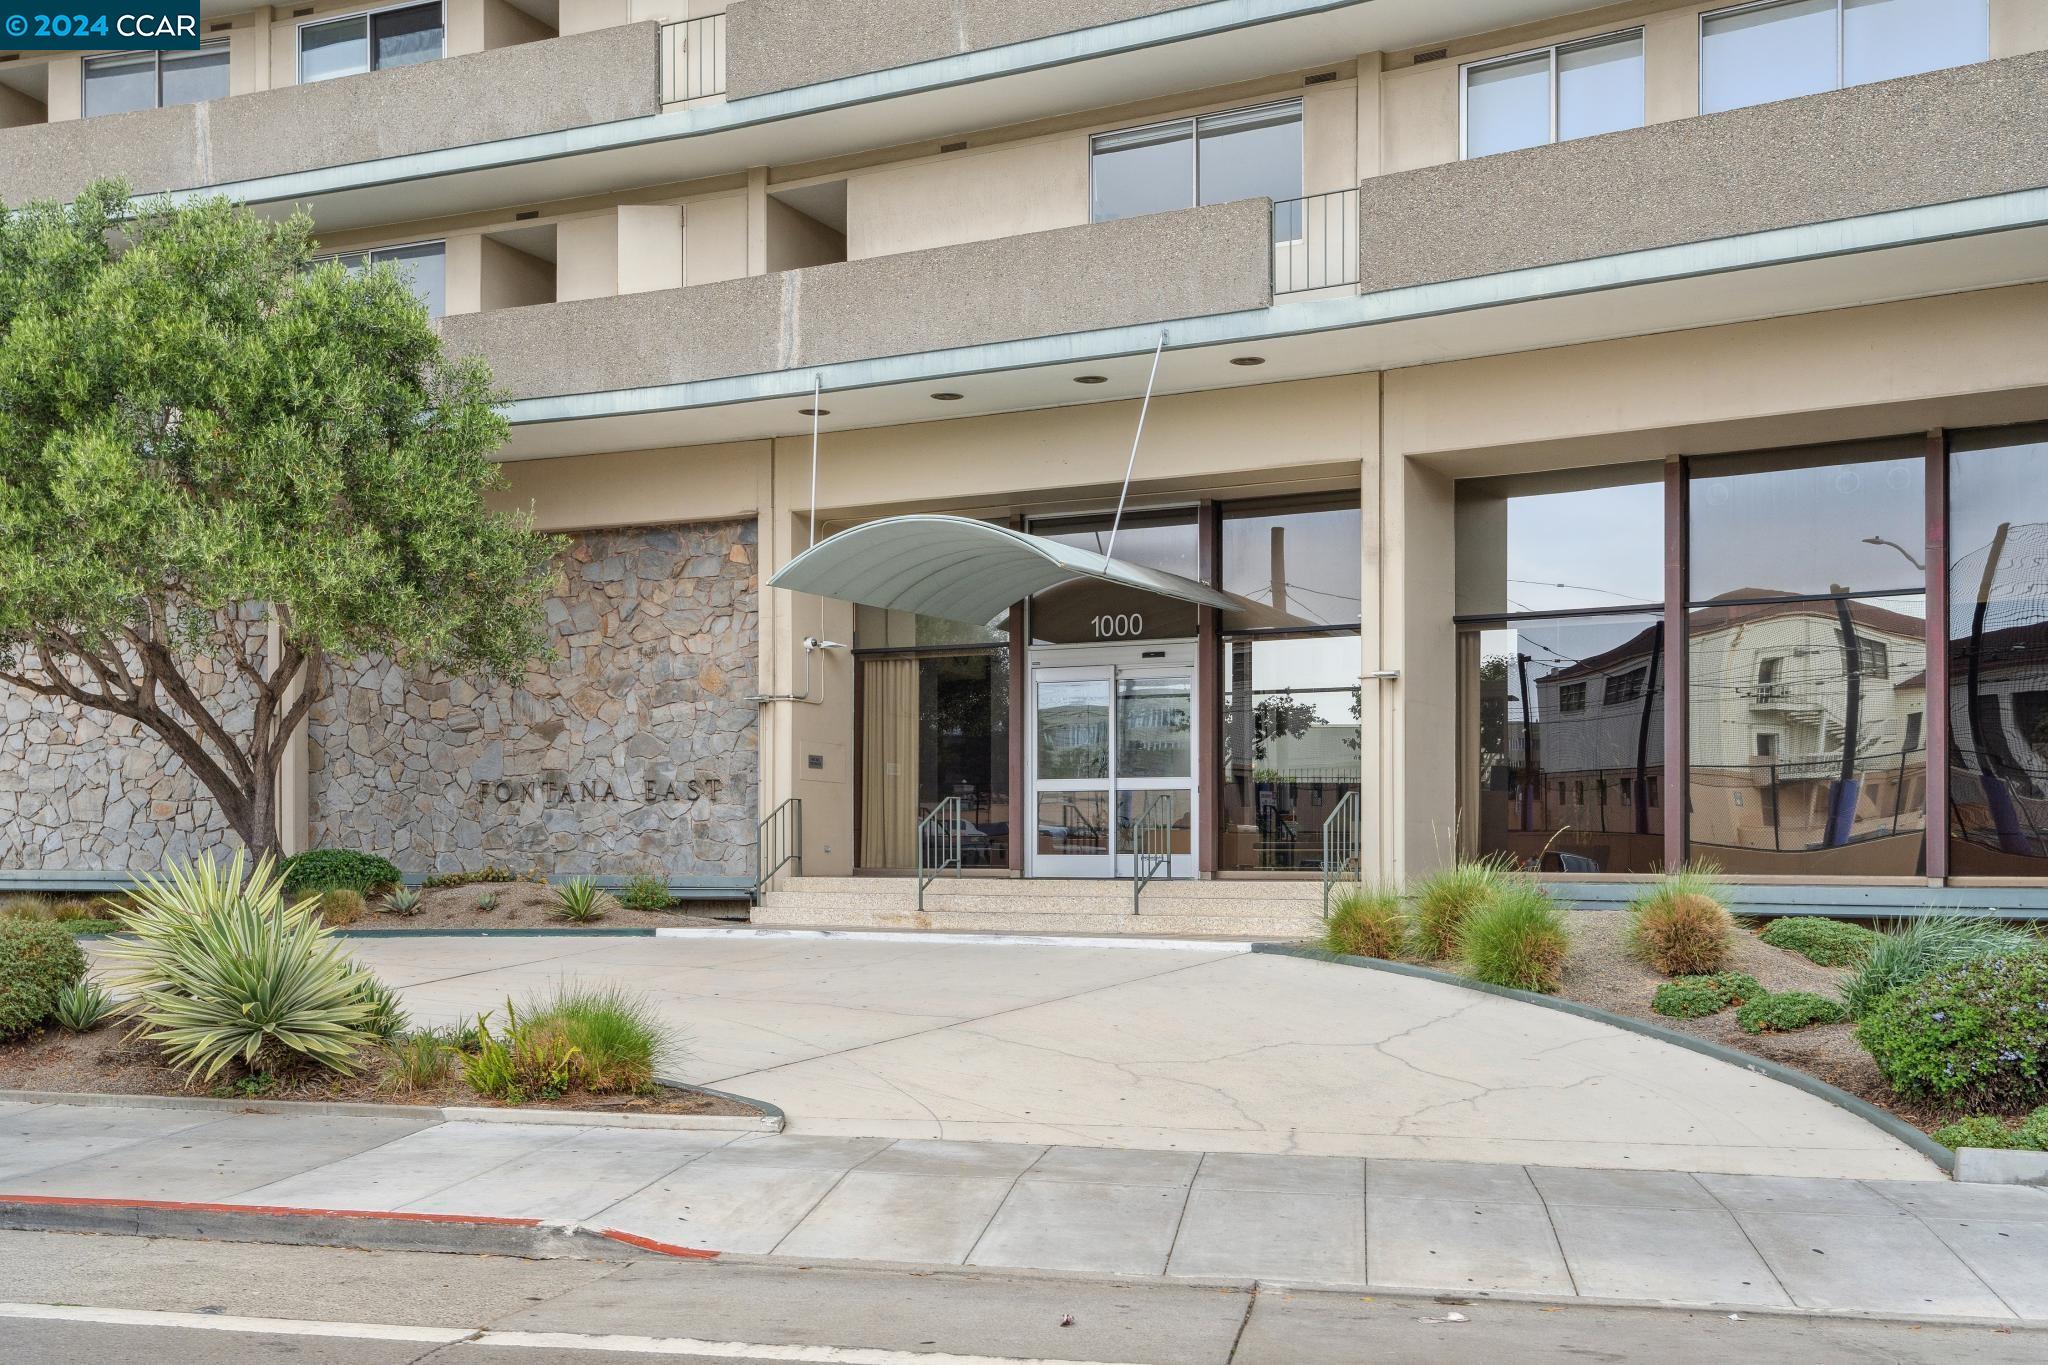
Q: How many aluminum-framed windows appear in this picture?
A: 6